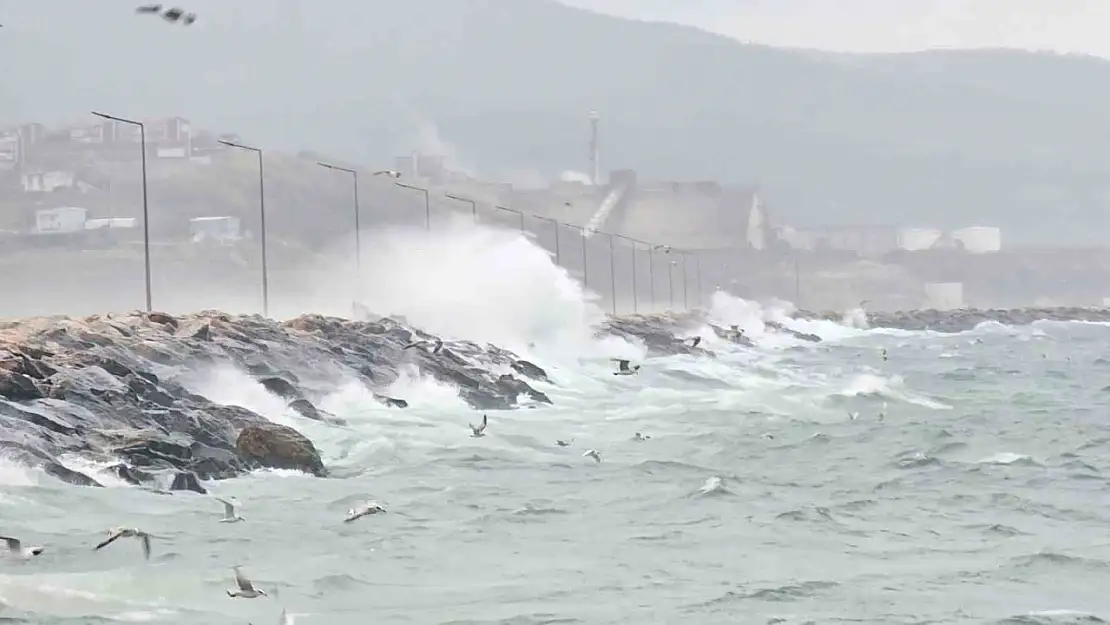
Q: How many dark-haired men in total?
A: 0